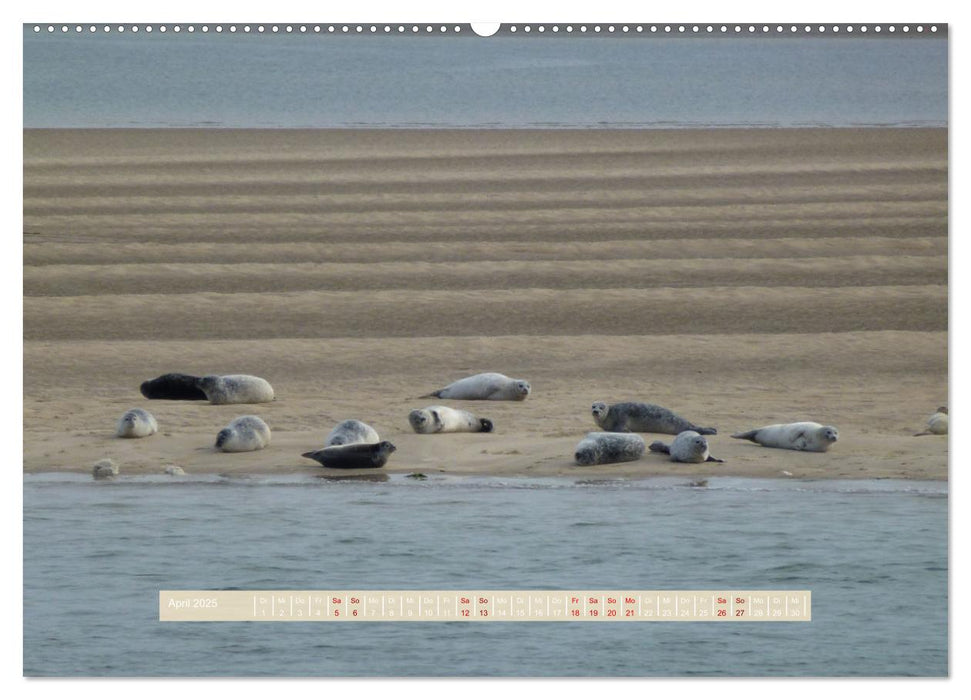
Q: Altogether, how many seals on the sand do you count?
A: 13